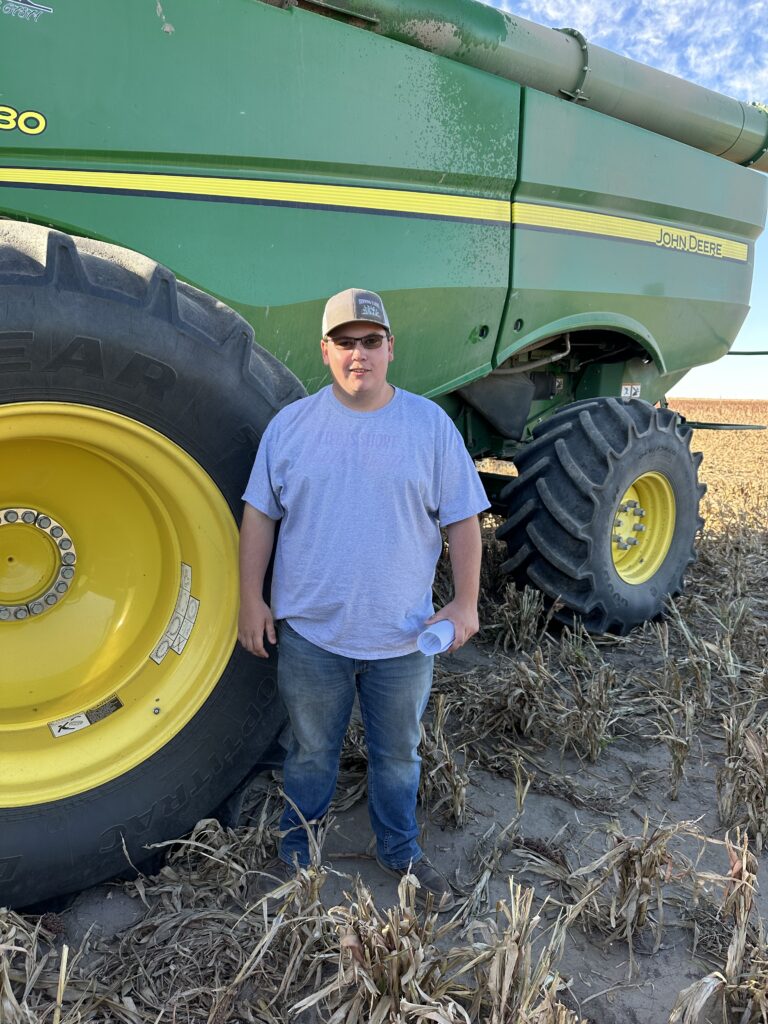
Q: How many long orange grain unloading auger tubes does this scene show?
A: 0